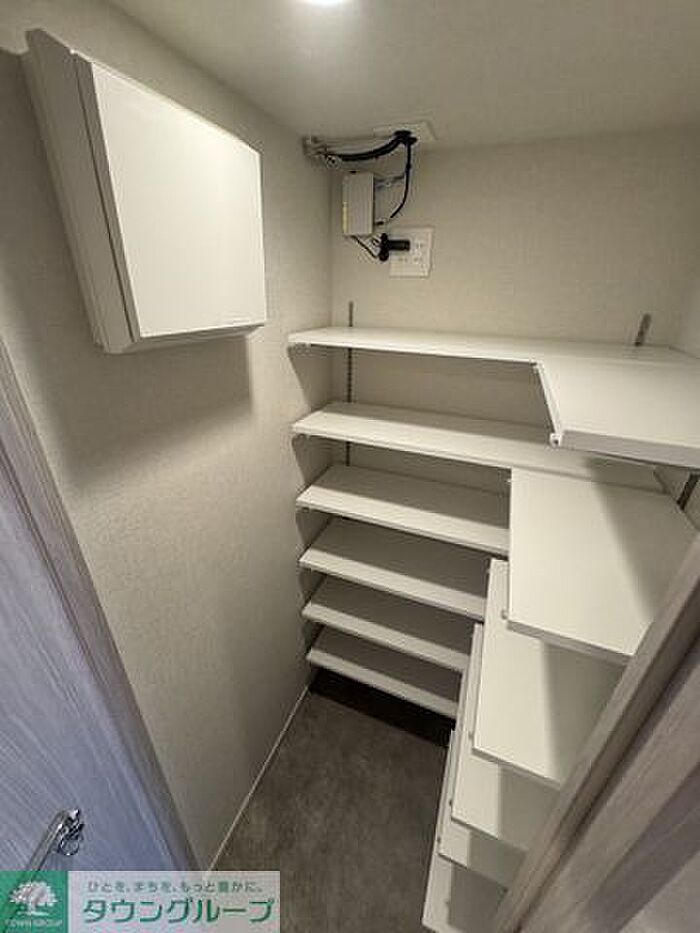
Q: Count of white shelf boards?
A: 12